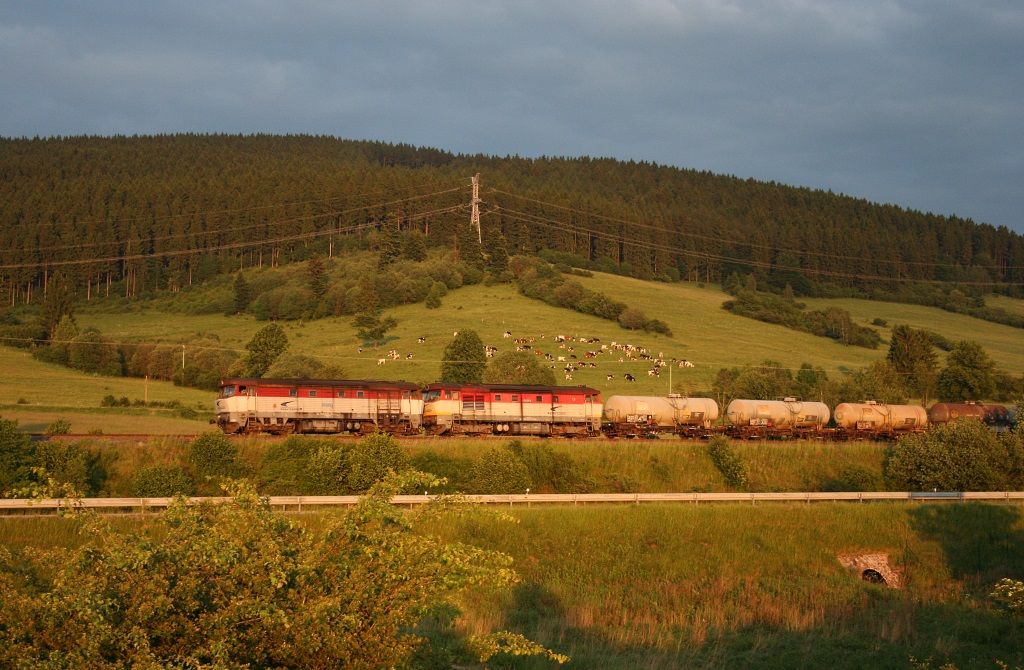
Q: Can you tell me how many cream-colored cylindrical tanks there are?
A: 3